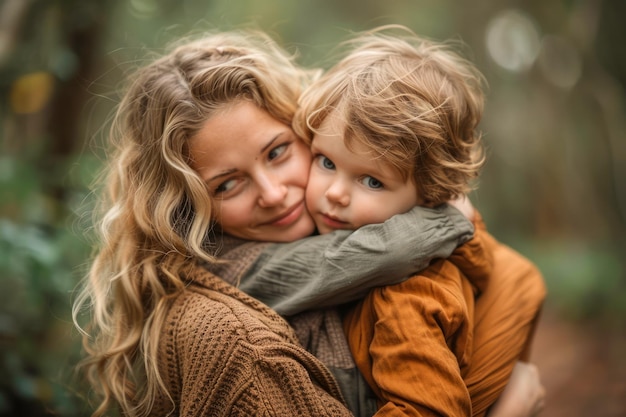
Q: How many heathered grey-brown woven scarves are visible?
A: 1